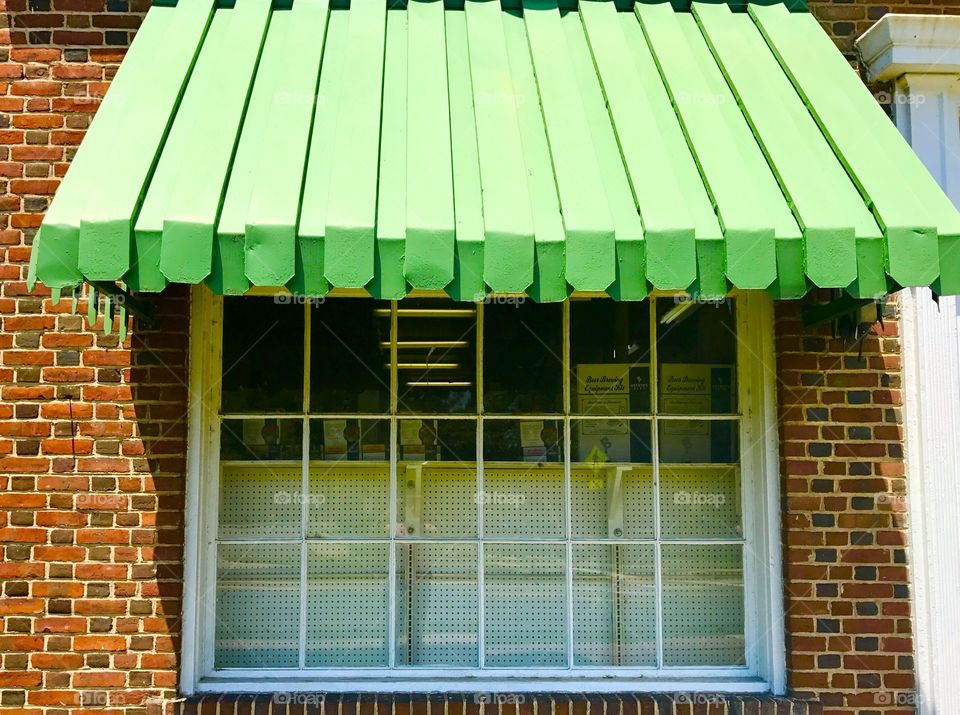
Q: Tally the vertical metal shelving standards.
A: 2